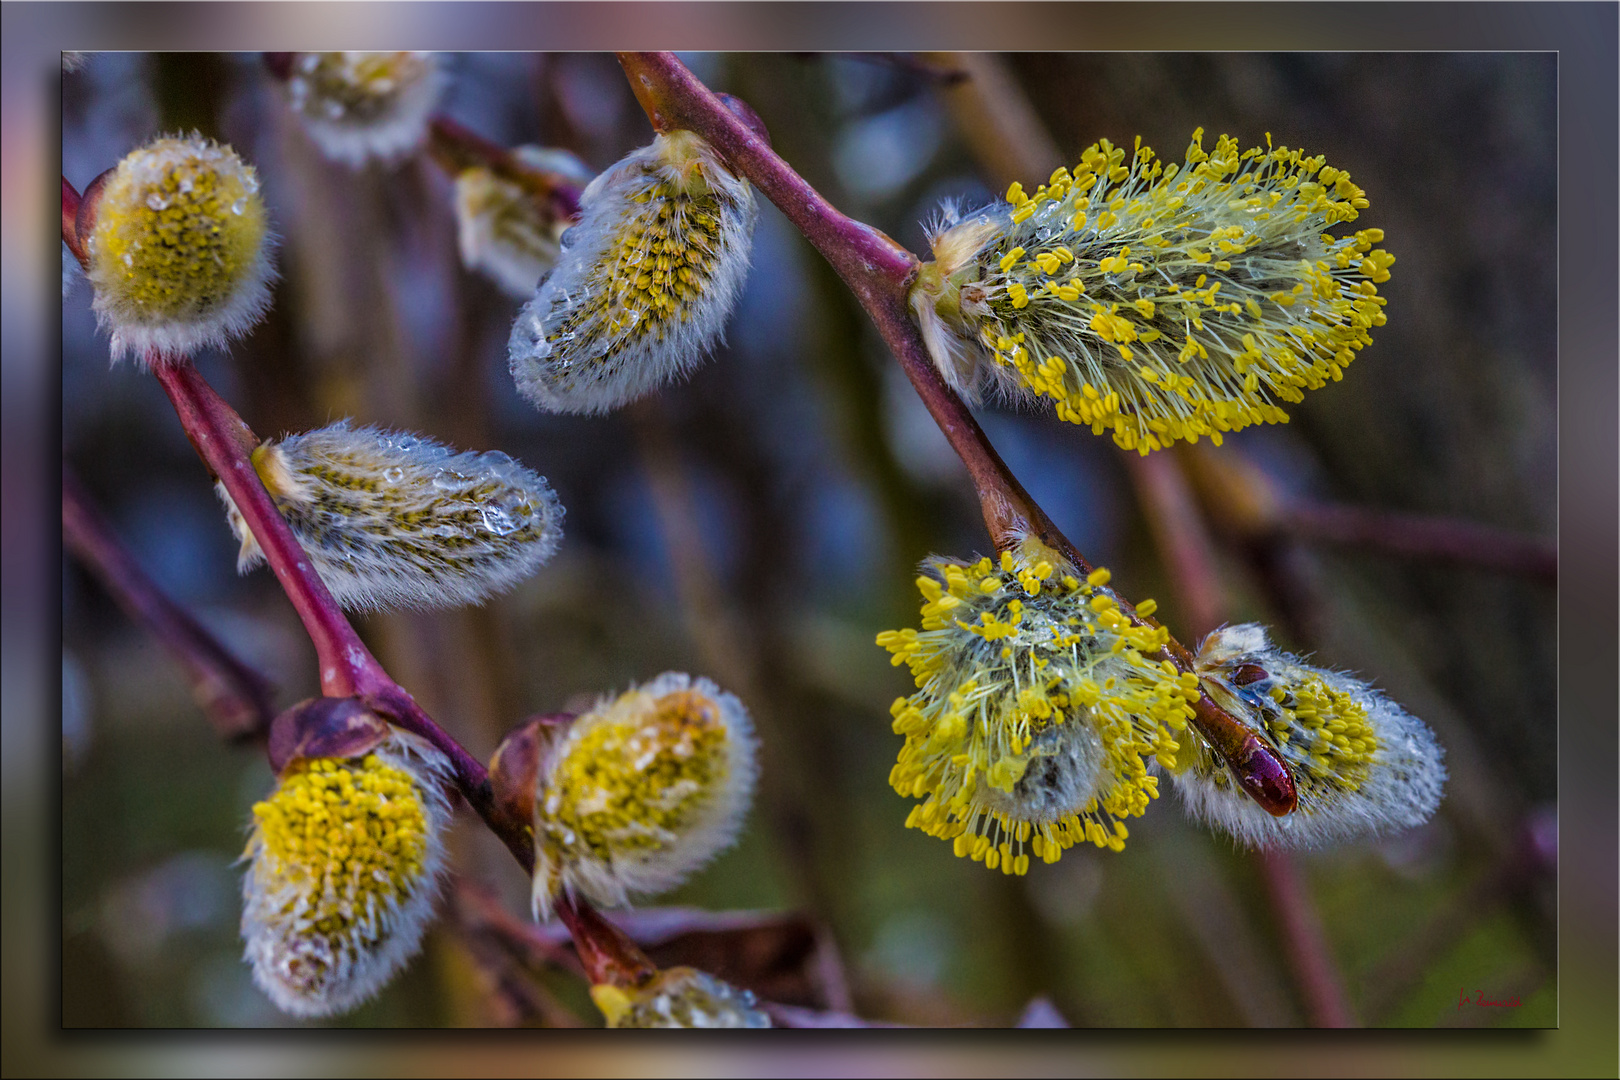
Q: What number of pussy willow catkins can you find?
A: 11